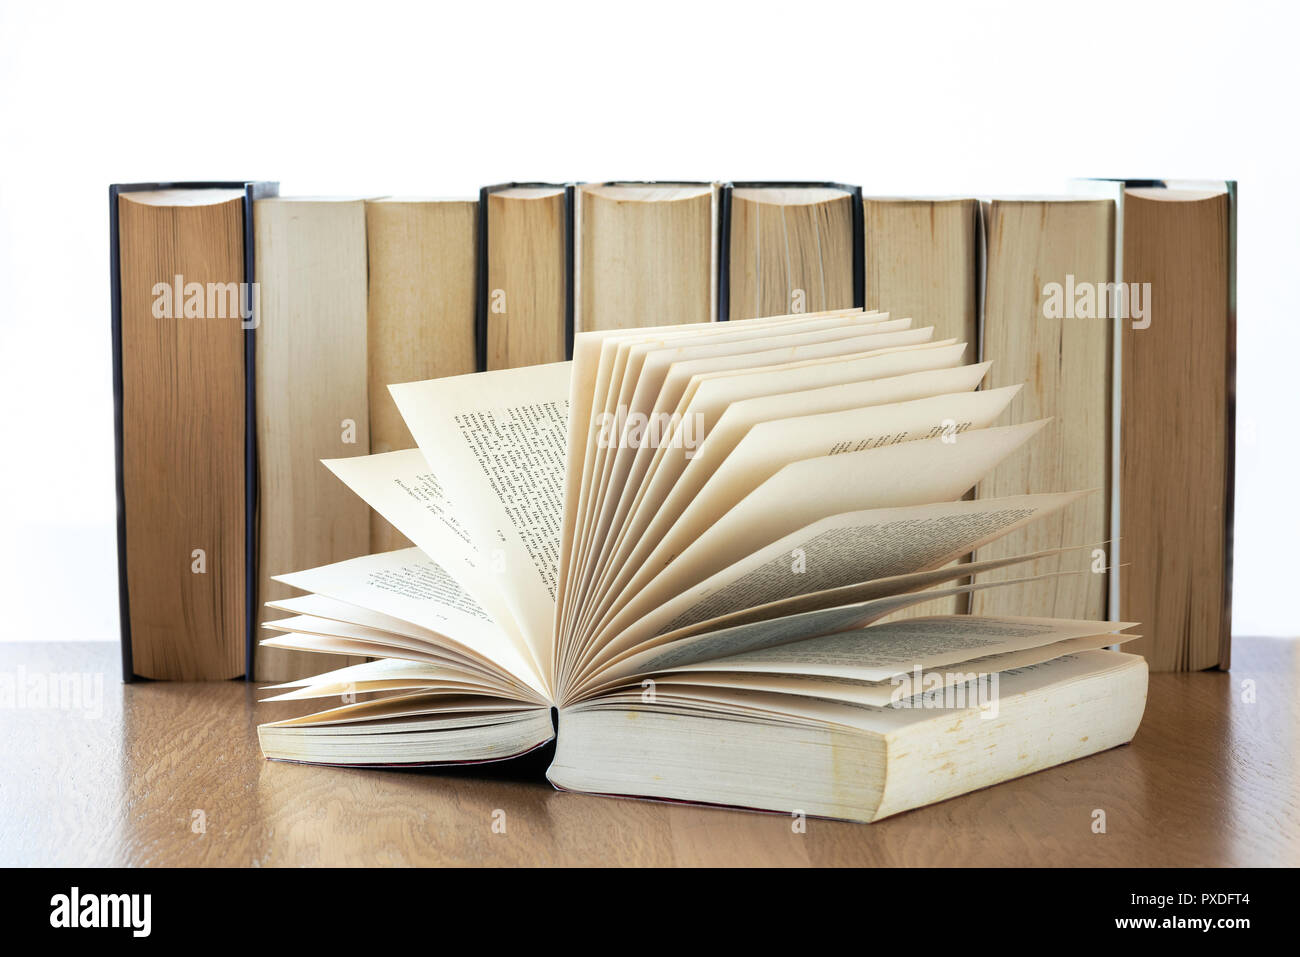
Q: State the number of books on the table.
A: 10